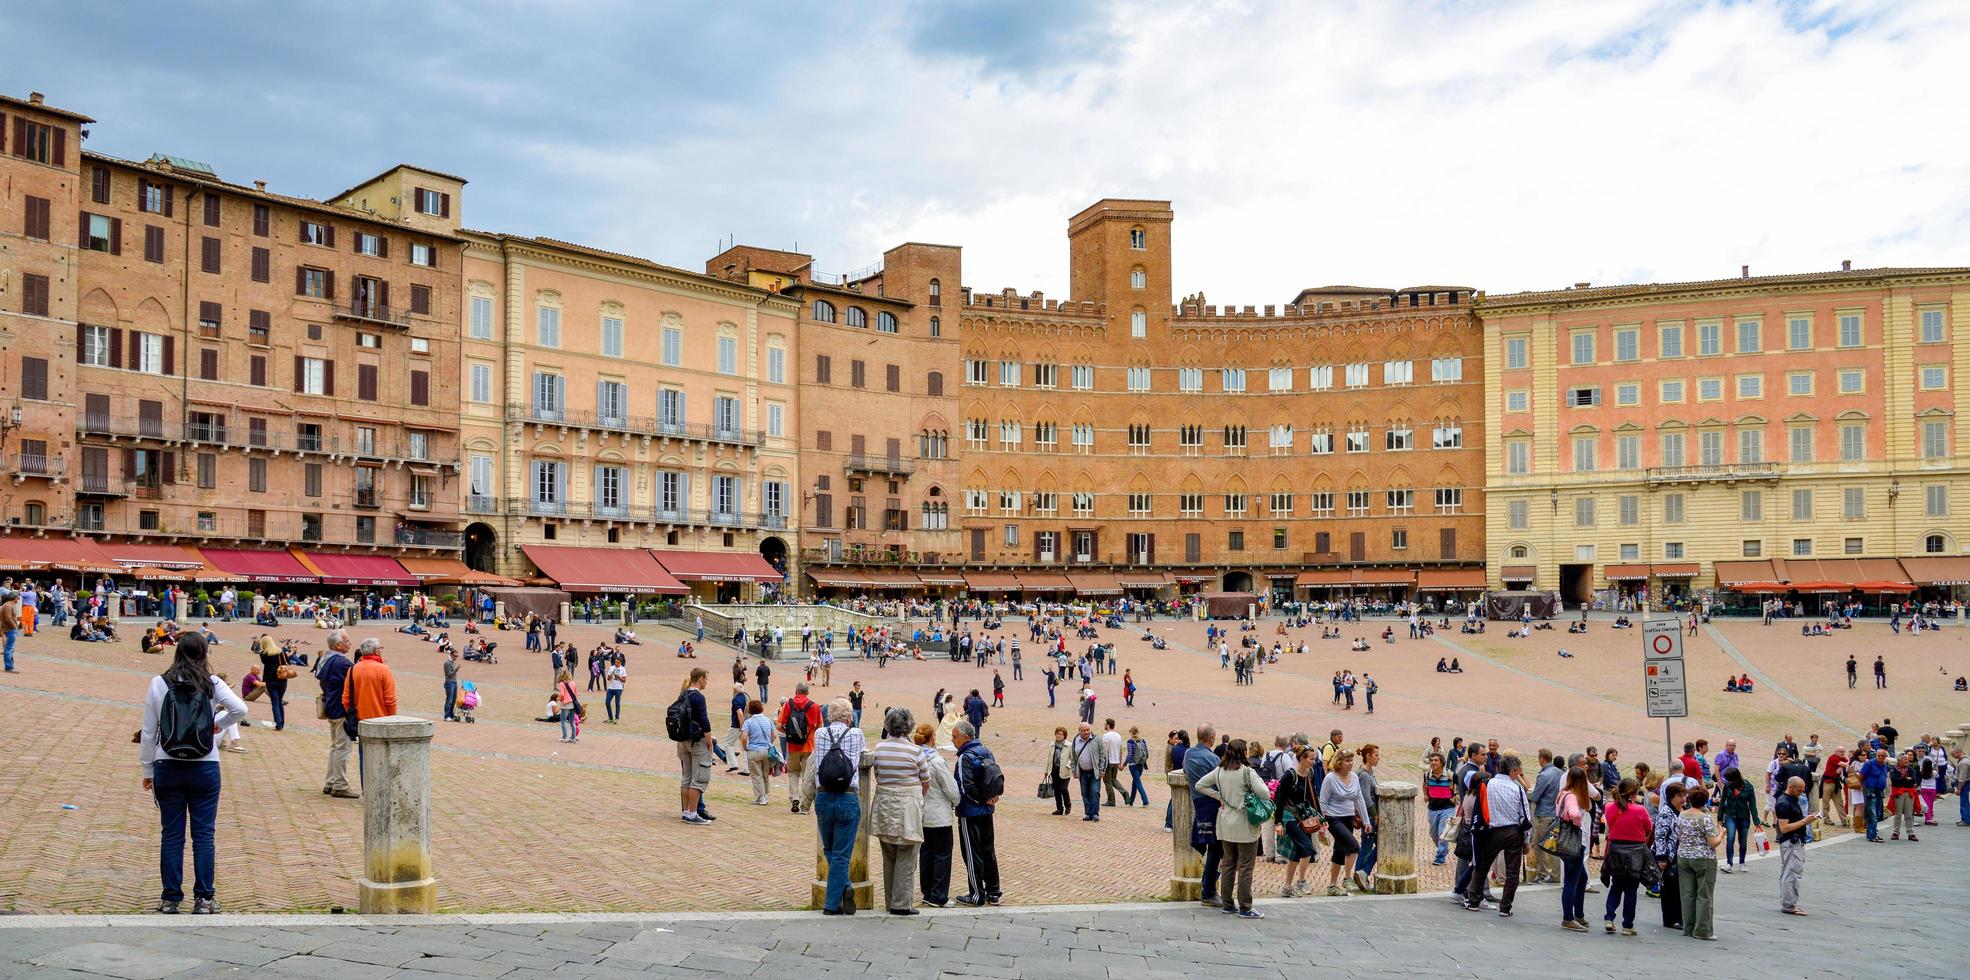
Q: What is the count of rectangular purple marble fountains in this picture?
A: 0